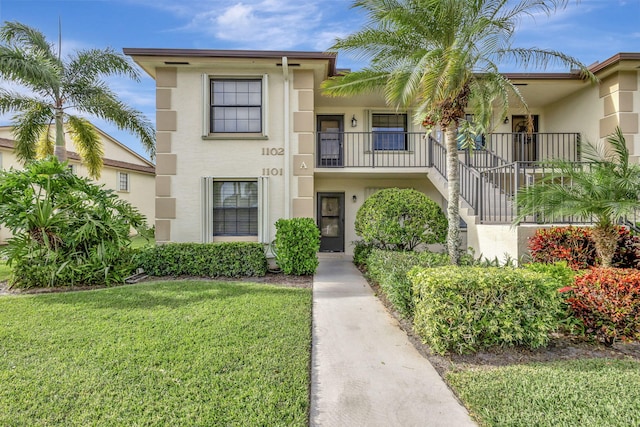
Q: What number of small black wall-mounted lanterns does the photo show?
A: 3